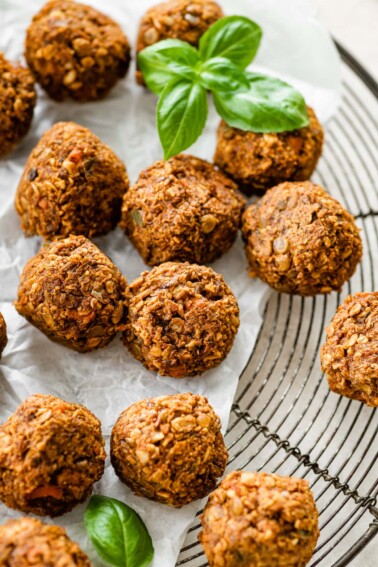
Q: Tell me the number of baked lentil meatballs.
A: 15